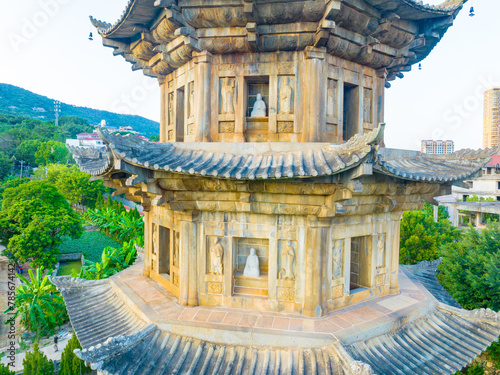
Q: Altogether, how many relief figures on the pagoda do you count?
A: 12